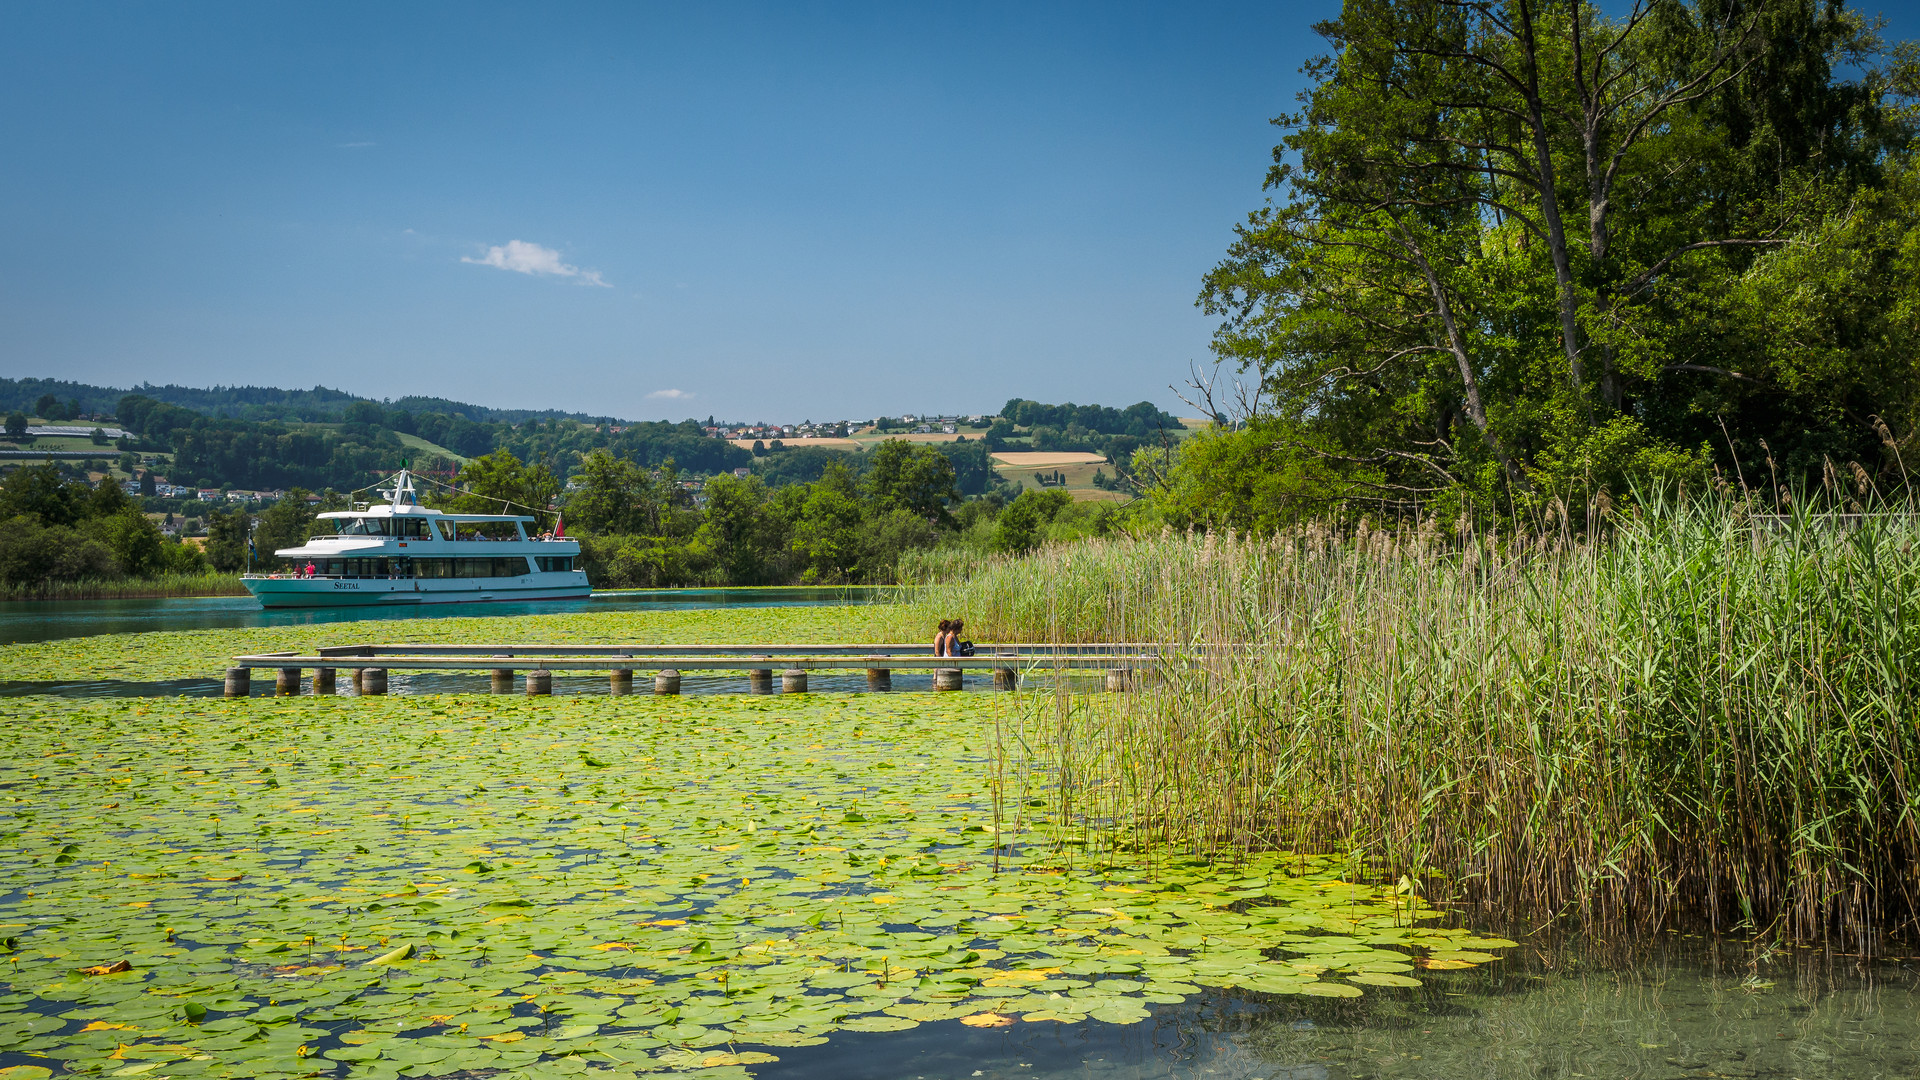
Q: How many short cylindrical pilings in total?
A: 15